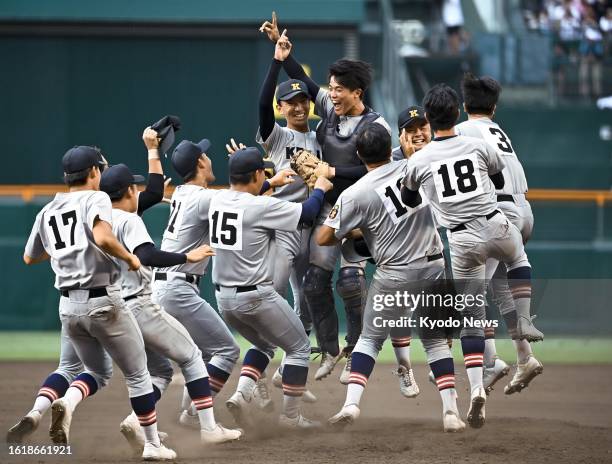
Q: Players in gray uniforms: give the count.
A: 10